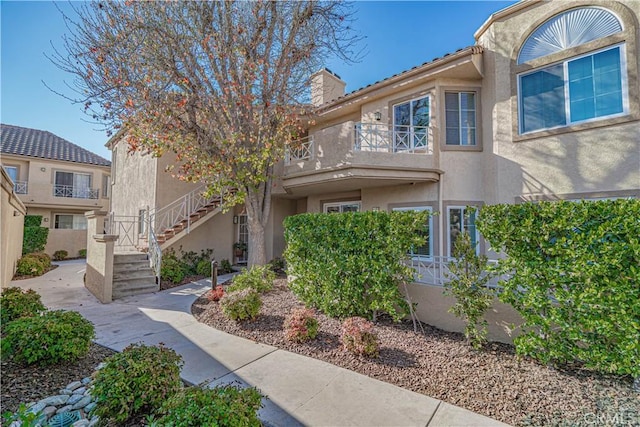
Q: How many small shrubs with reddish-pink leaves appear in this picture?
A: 3